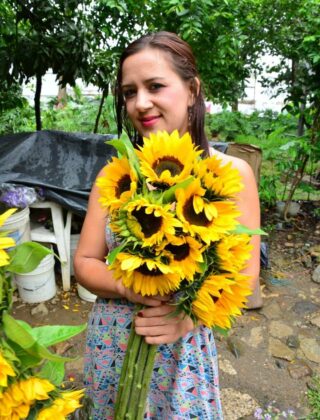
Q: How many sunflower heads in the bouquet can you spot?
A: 9